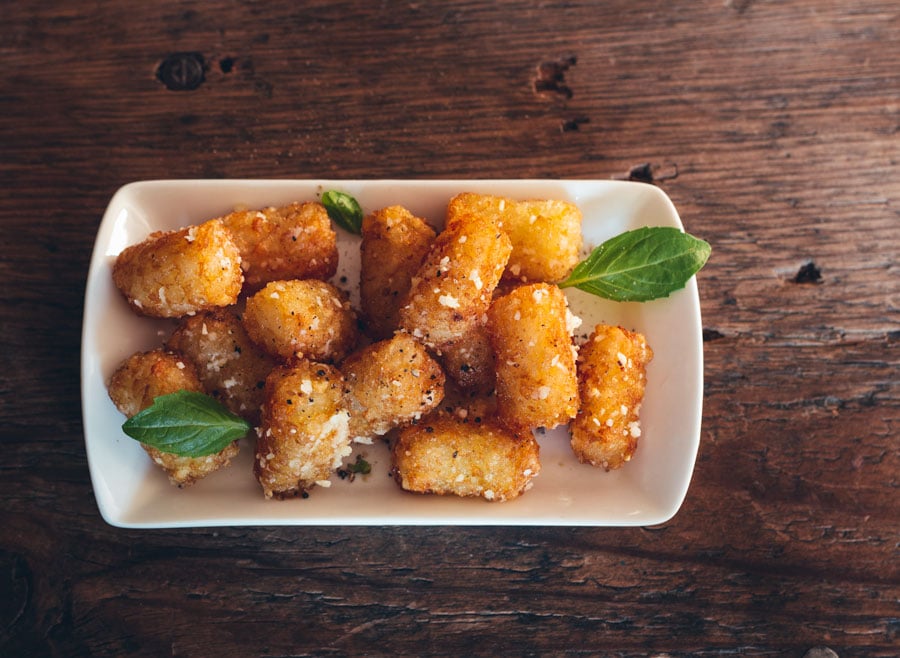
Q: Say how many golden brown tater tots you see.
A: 14